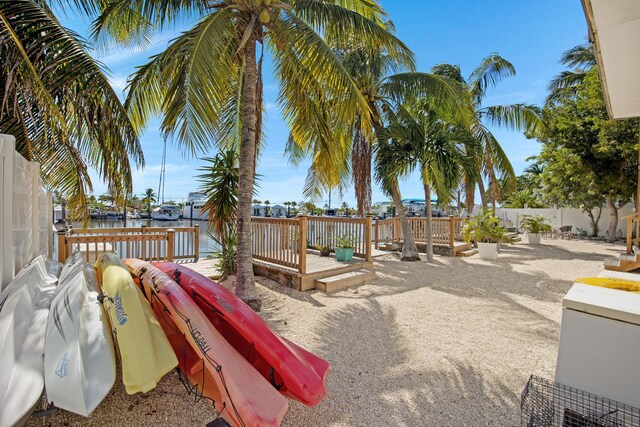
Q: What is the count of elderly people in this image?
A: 0